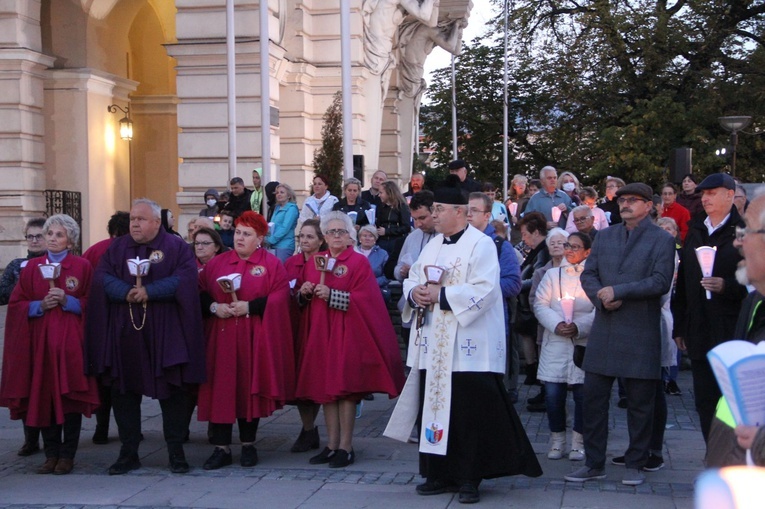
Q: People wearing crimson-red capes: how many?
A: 6